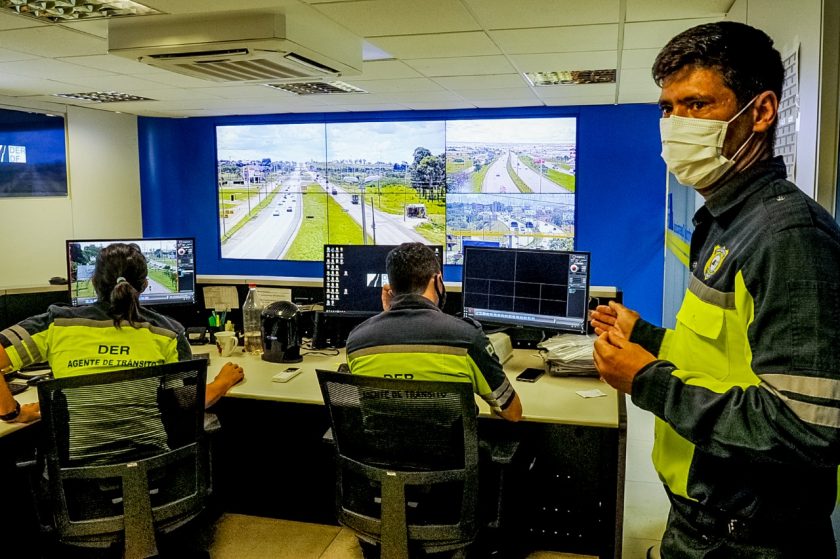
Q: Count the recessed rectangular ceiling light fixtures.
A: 4